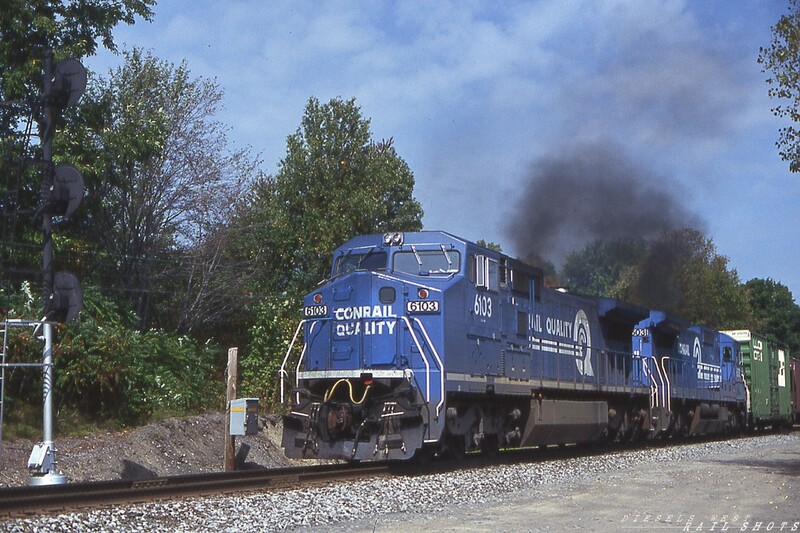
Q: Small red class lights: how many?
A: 2